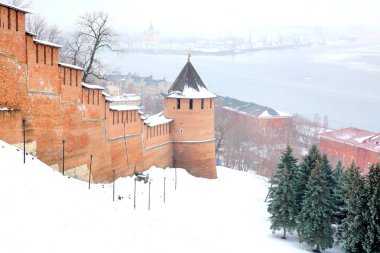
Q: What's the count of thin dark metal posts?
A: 8